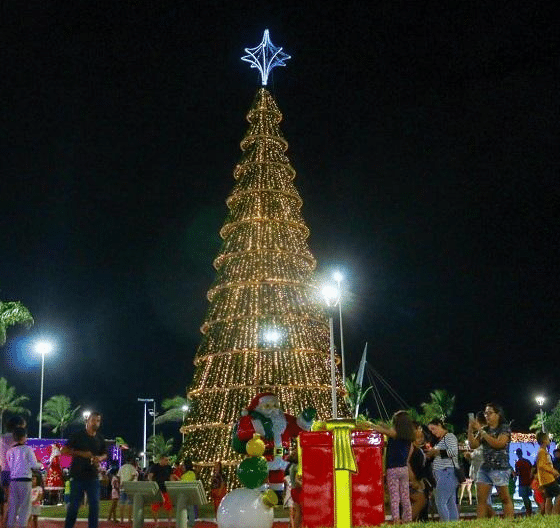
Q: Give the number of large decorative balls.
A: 3